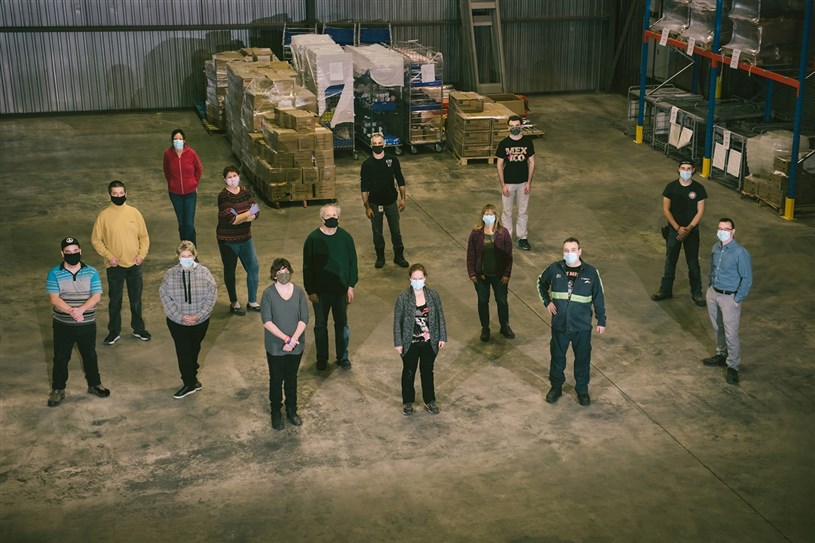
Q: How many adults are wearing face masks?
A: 14